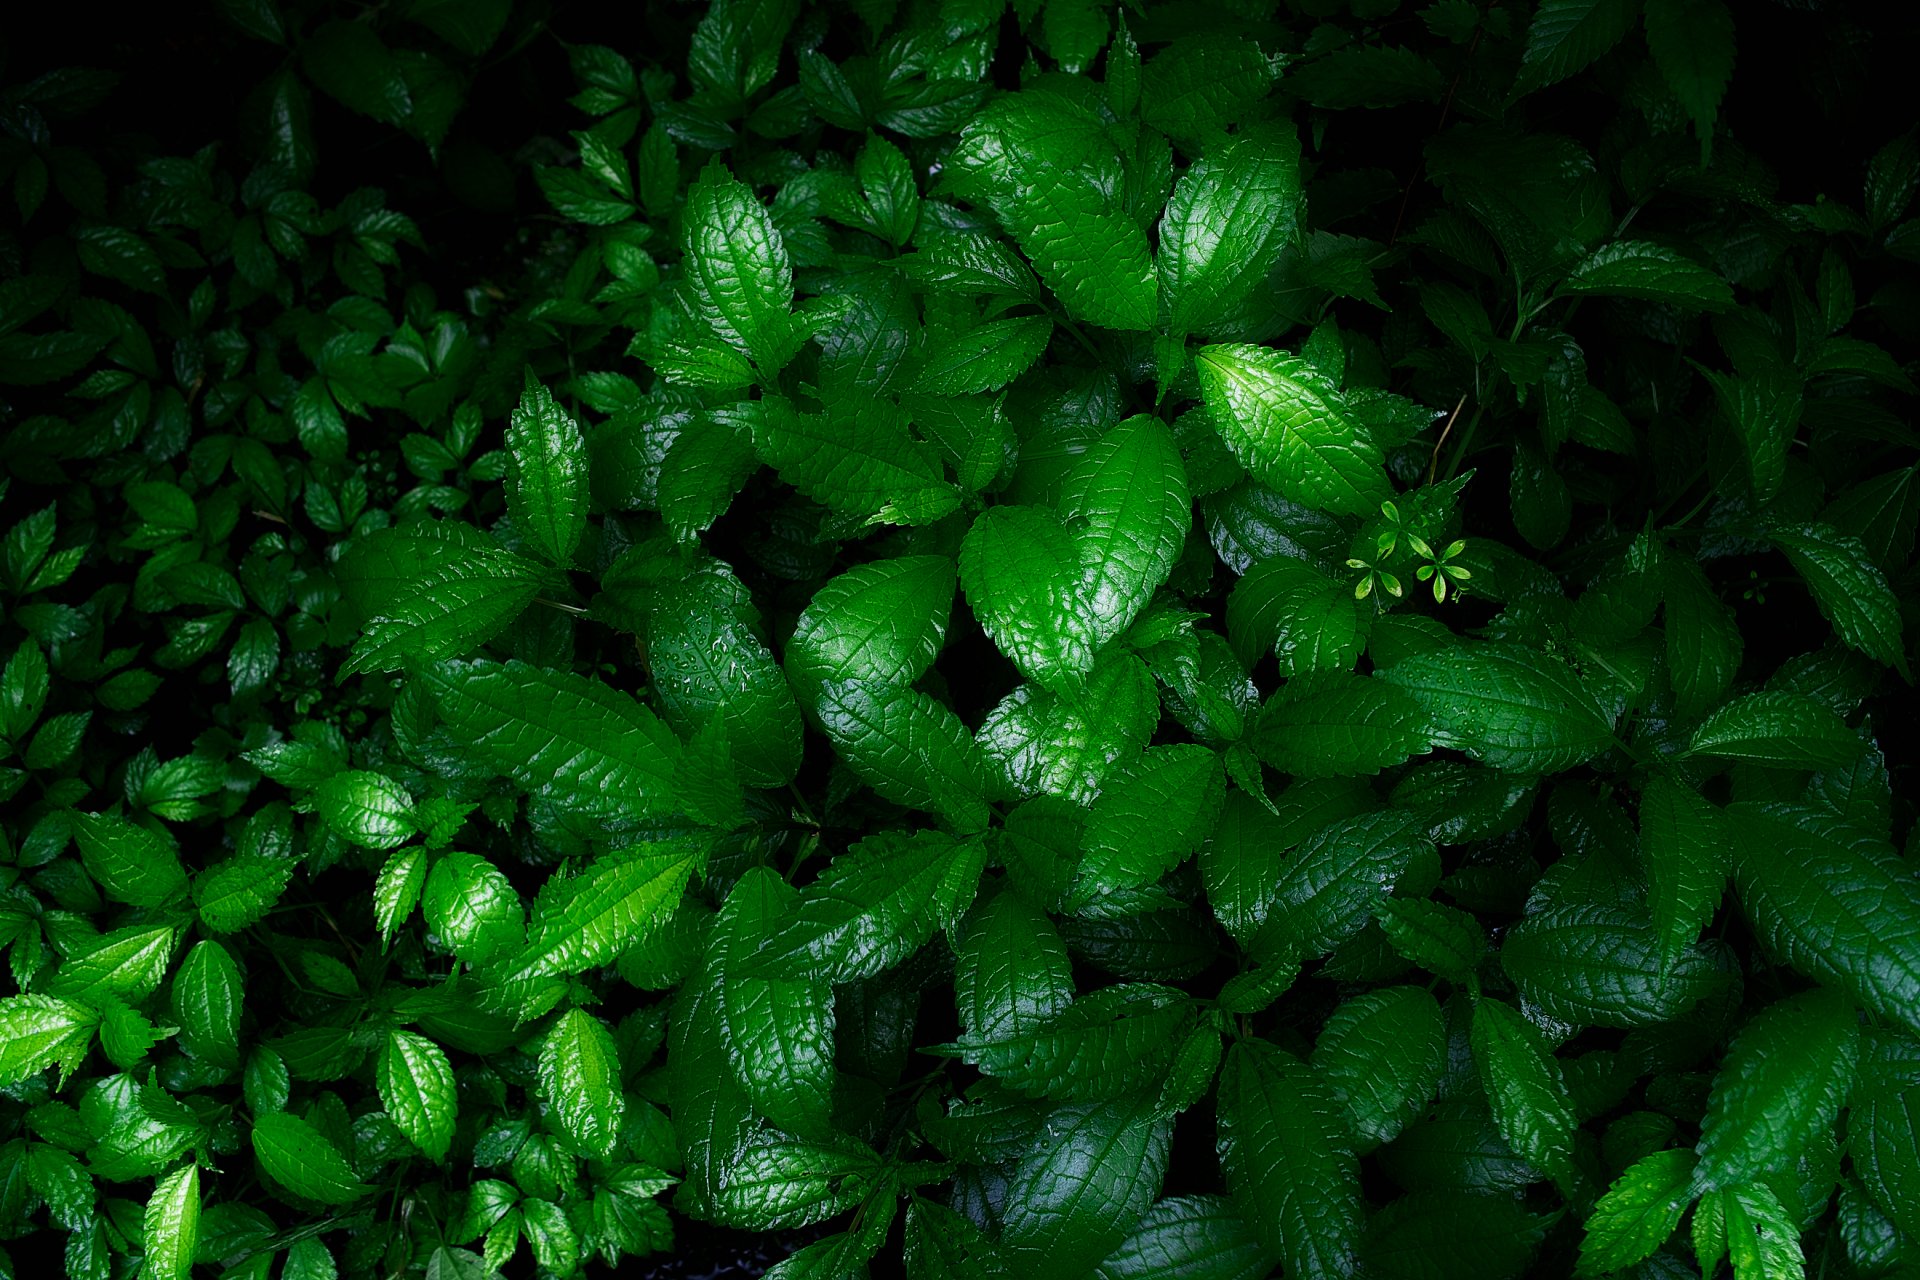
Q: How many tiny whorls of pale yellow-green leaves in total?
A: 3